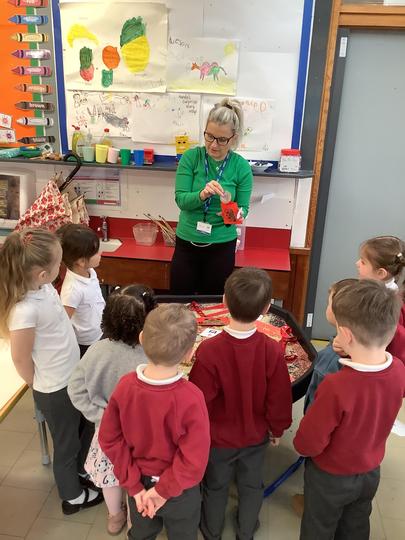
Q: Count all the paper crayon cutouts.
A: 9